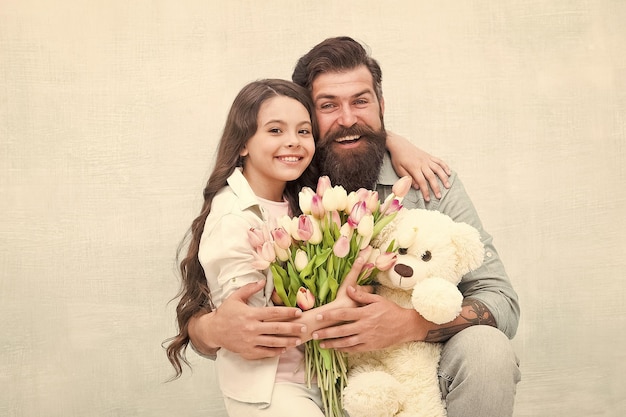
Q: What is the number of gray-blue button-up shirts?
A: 1